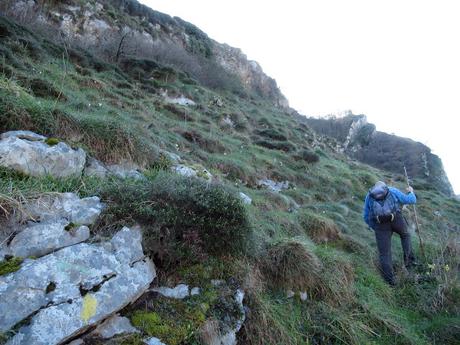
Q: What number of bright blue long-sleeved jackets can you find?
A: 1